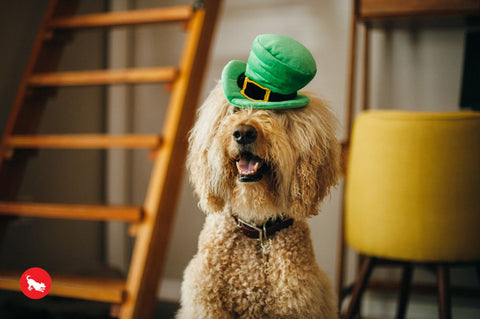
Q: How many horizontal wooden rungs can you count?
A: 5